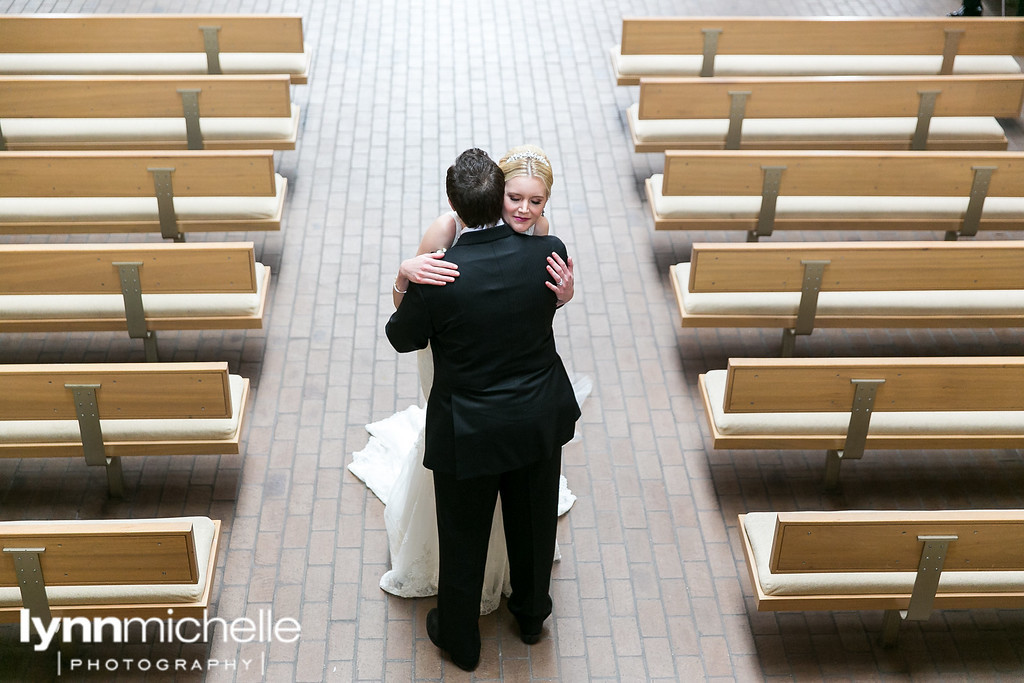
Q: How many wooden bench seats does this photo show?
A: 12